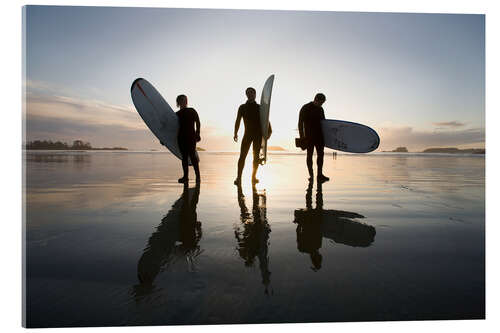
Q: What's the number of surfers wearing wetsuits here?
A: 3